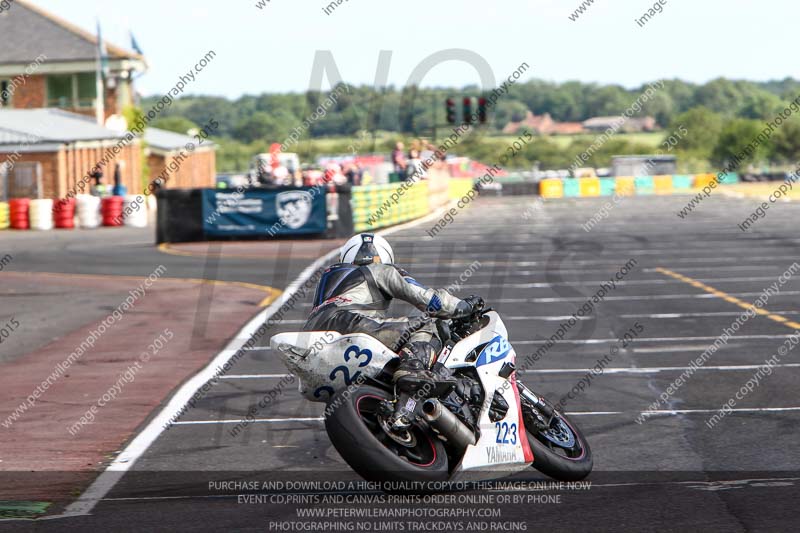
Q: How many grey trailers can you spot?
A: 1